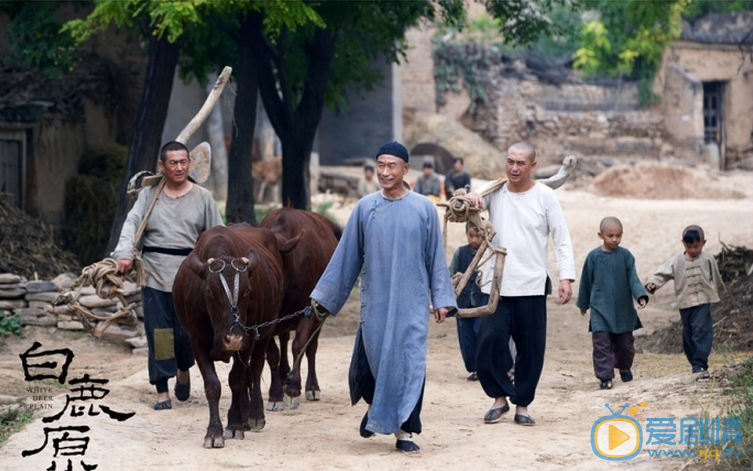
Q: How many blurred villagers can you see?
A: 3